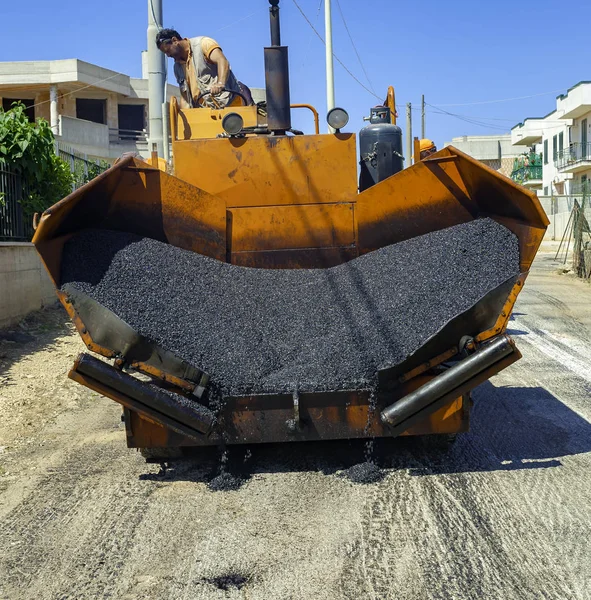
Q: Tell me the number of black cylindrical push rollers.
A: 2